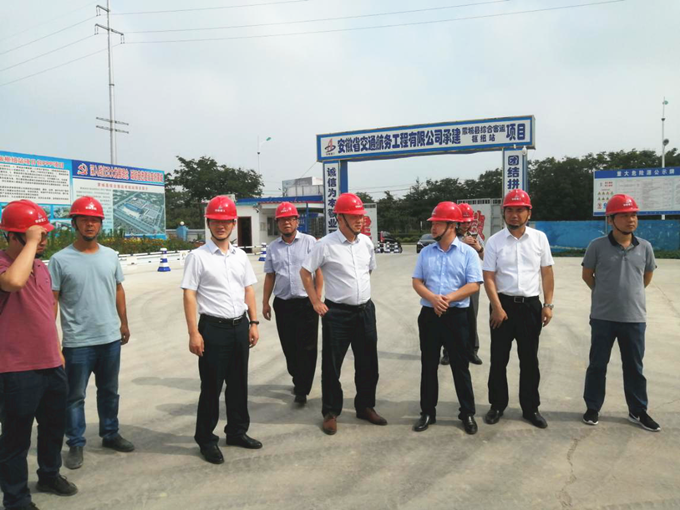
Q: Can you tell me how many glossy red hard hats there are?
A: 9